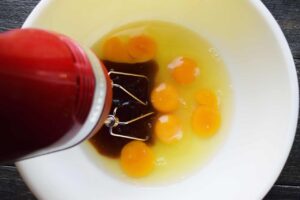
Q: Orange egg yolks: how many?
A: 8